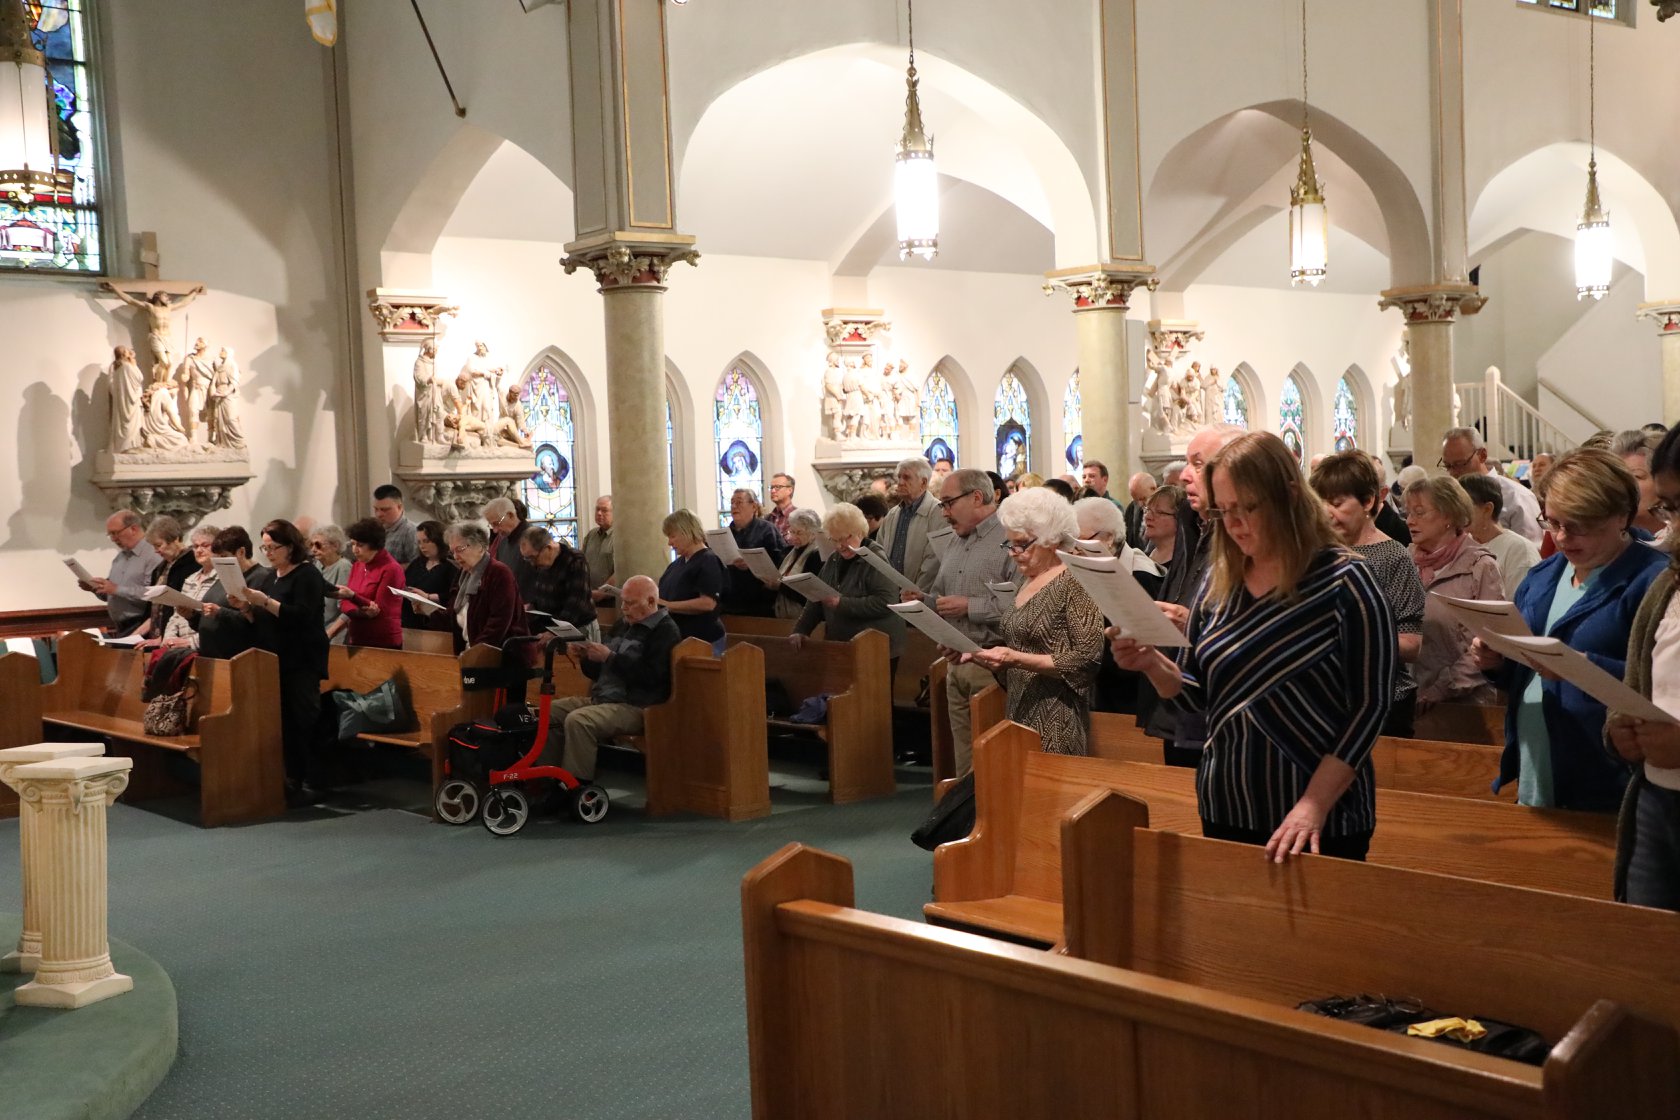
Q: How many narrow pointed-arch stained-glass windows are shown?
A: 9